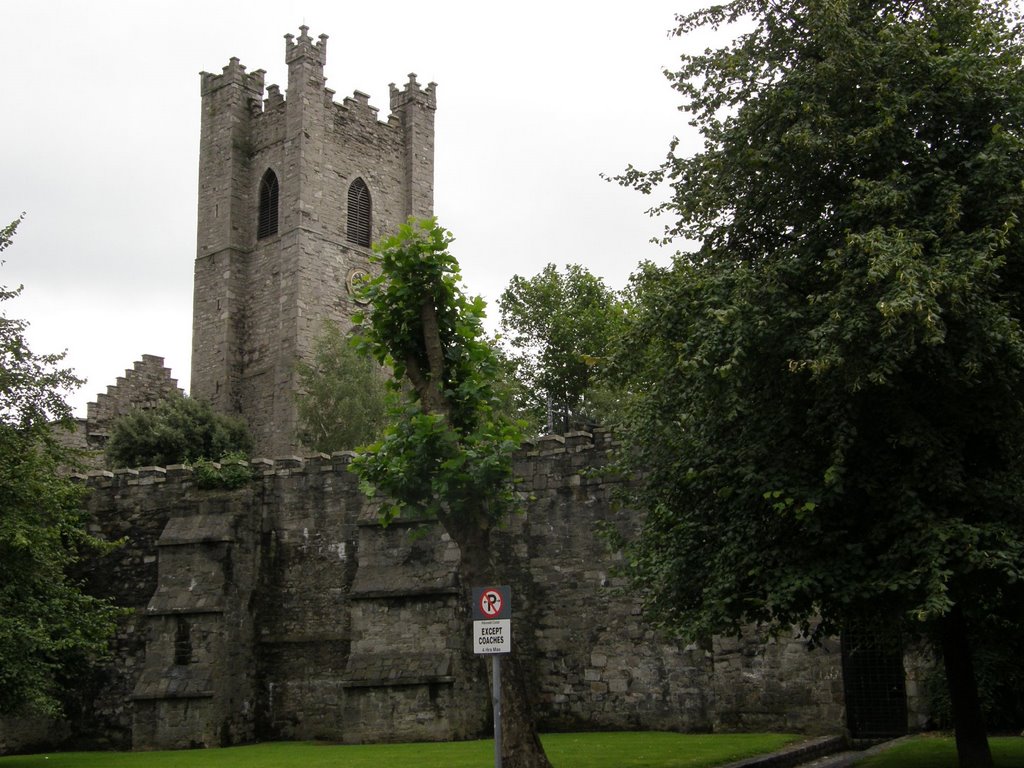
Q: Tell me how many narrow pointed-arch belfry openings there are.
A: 2